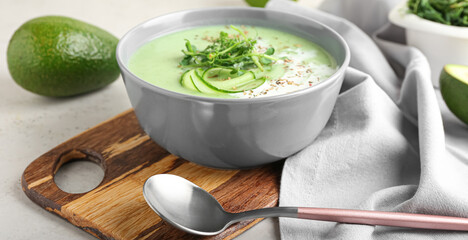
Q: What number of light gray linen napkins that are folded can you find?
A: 1